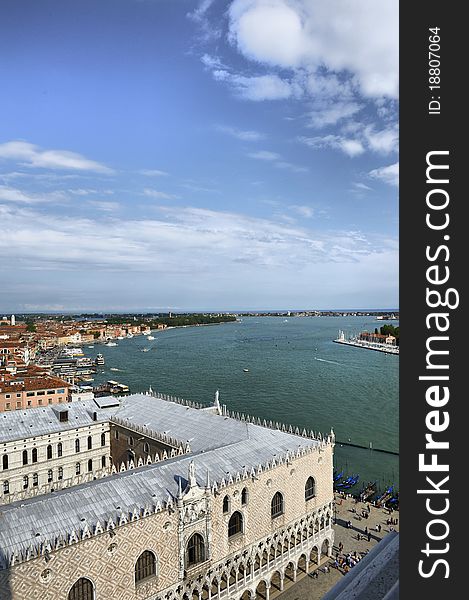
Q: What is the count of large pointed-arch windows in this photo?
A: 6